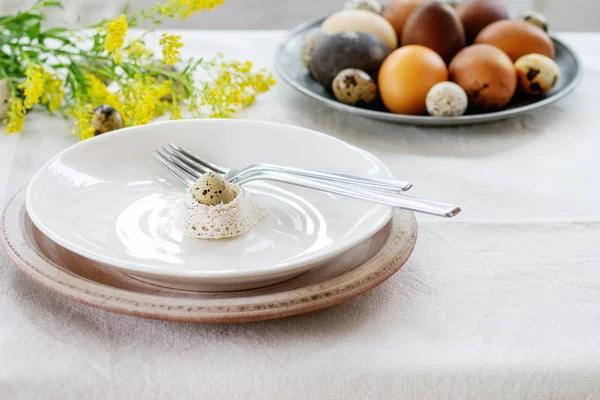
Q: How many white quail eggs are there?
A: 1